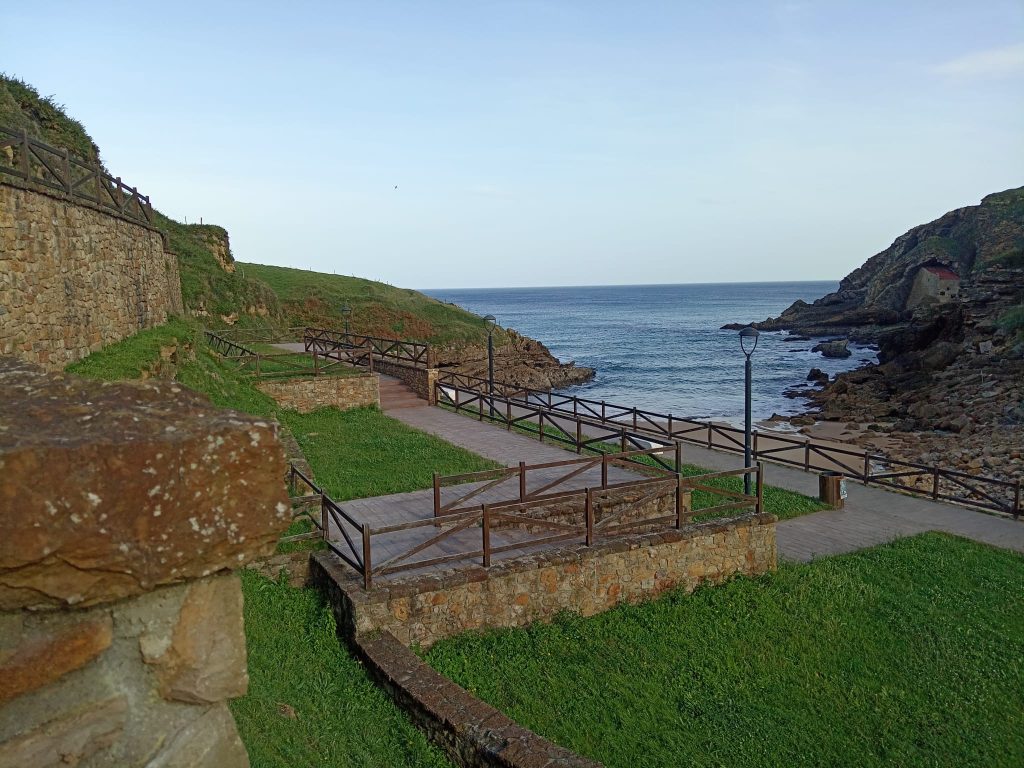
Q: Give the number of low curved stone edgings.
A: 1